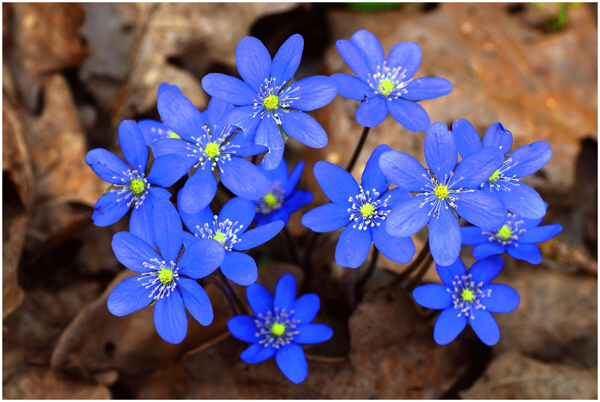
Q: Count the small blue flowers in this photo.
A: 14